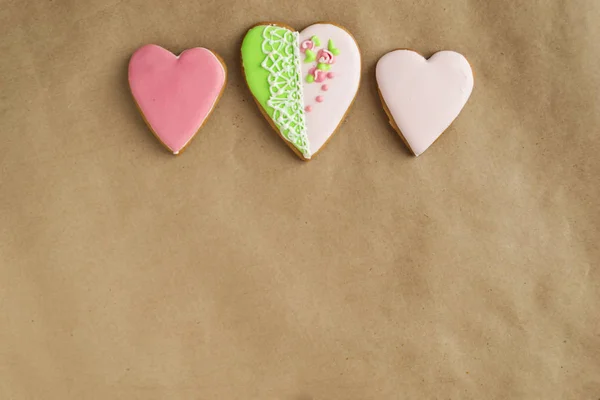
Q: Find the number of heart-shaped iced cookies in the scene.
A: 3